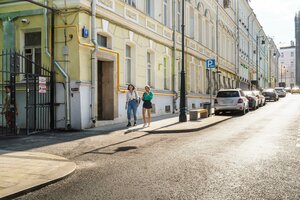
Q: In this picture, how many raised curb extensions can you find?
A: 2